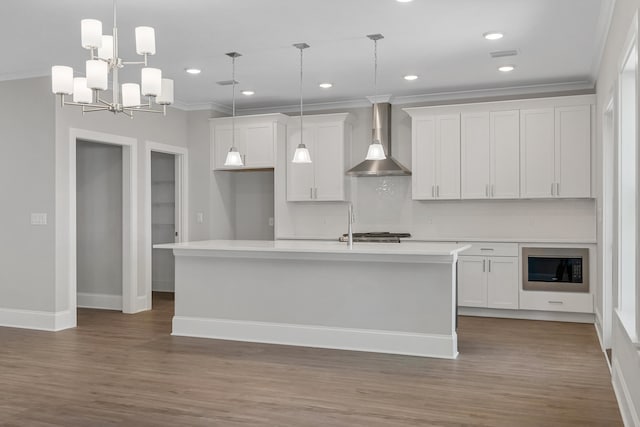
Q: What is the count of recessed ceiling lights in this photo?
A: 7